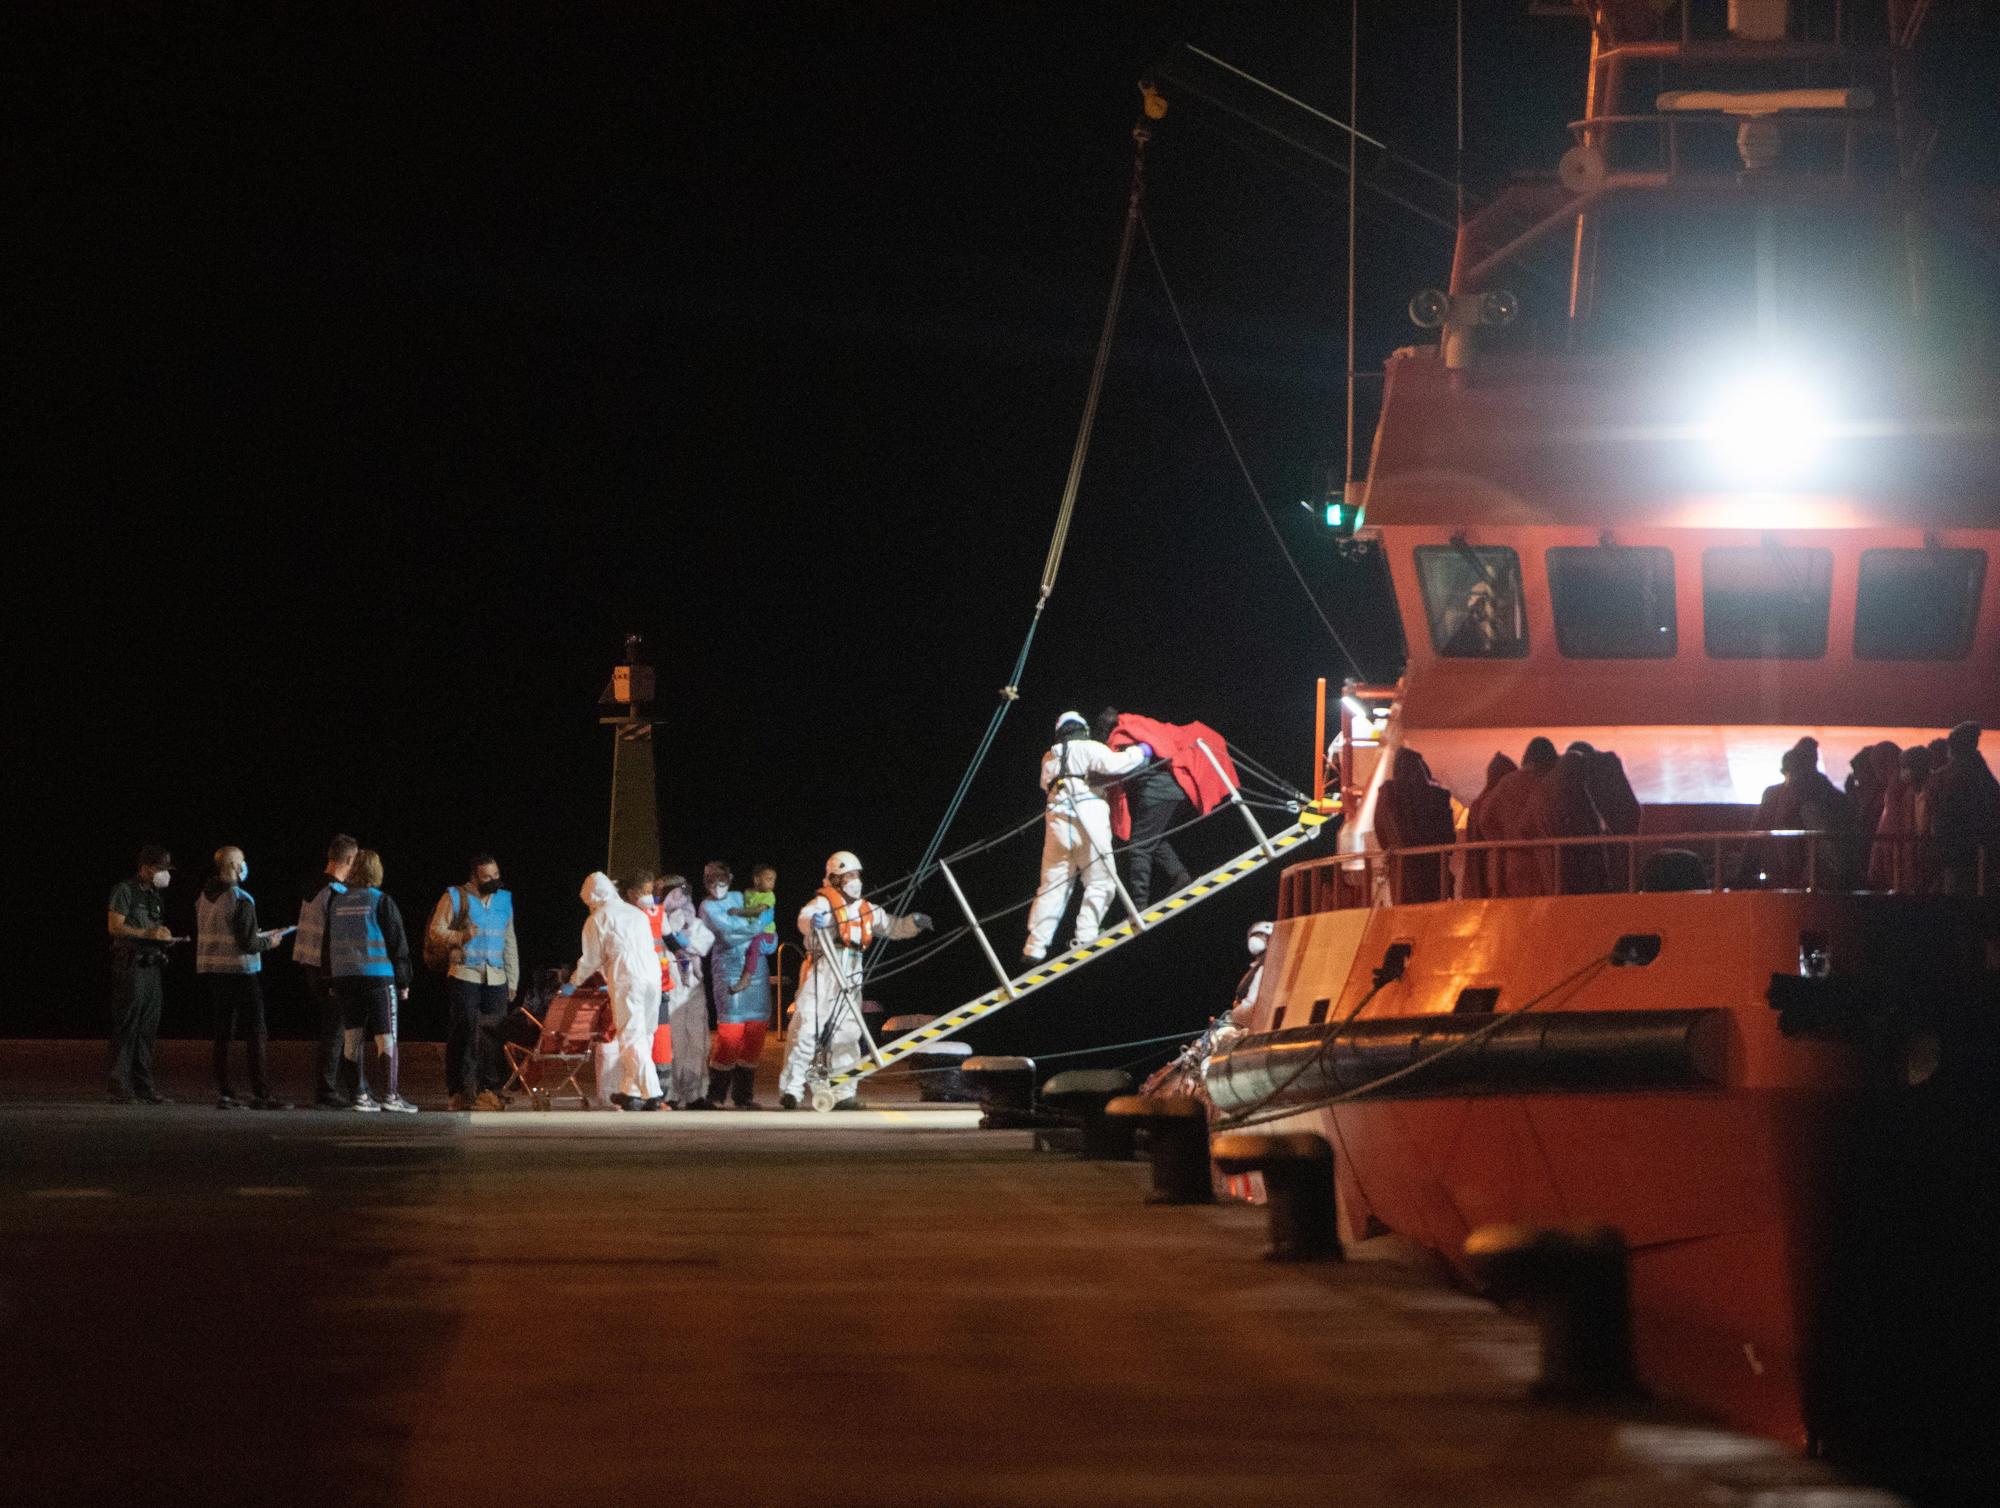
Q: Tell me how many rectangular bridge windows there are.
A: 4